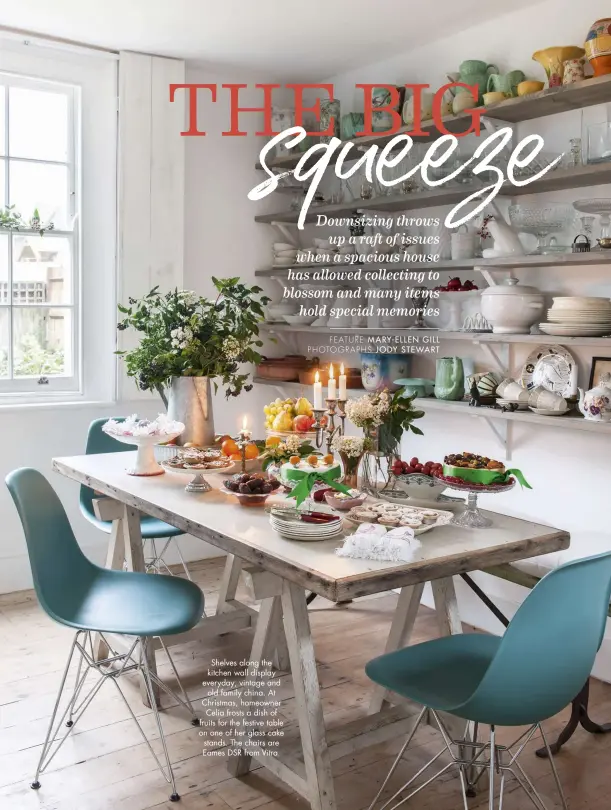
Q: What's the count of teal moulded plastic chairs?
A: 3